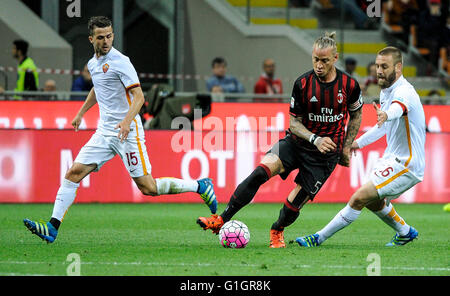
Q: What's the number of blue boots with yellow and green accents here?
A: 4